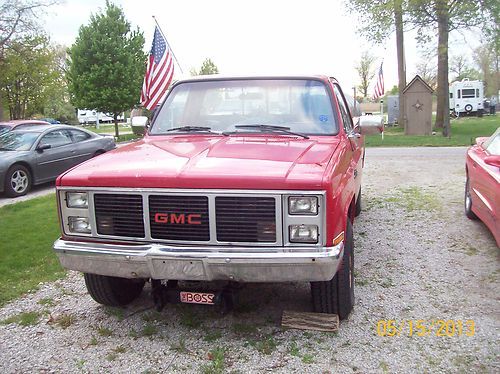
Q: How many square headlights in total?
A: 4